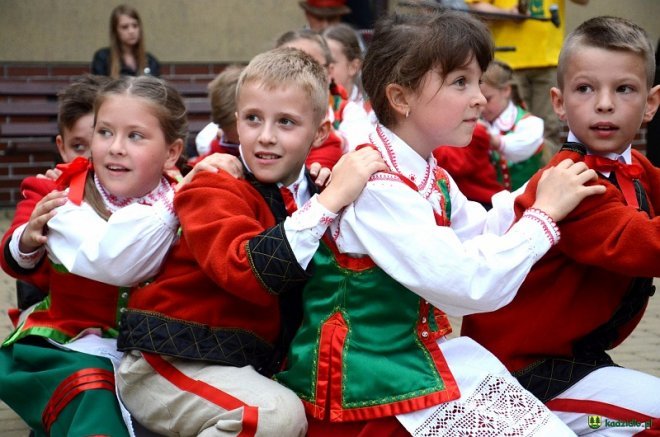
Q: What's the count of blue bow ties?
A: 0